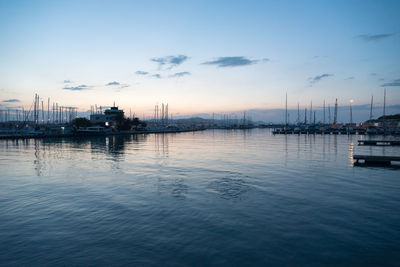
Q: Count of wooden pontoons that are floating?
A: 2